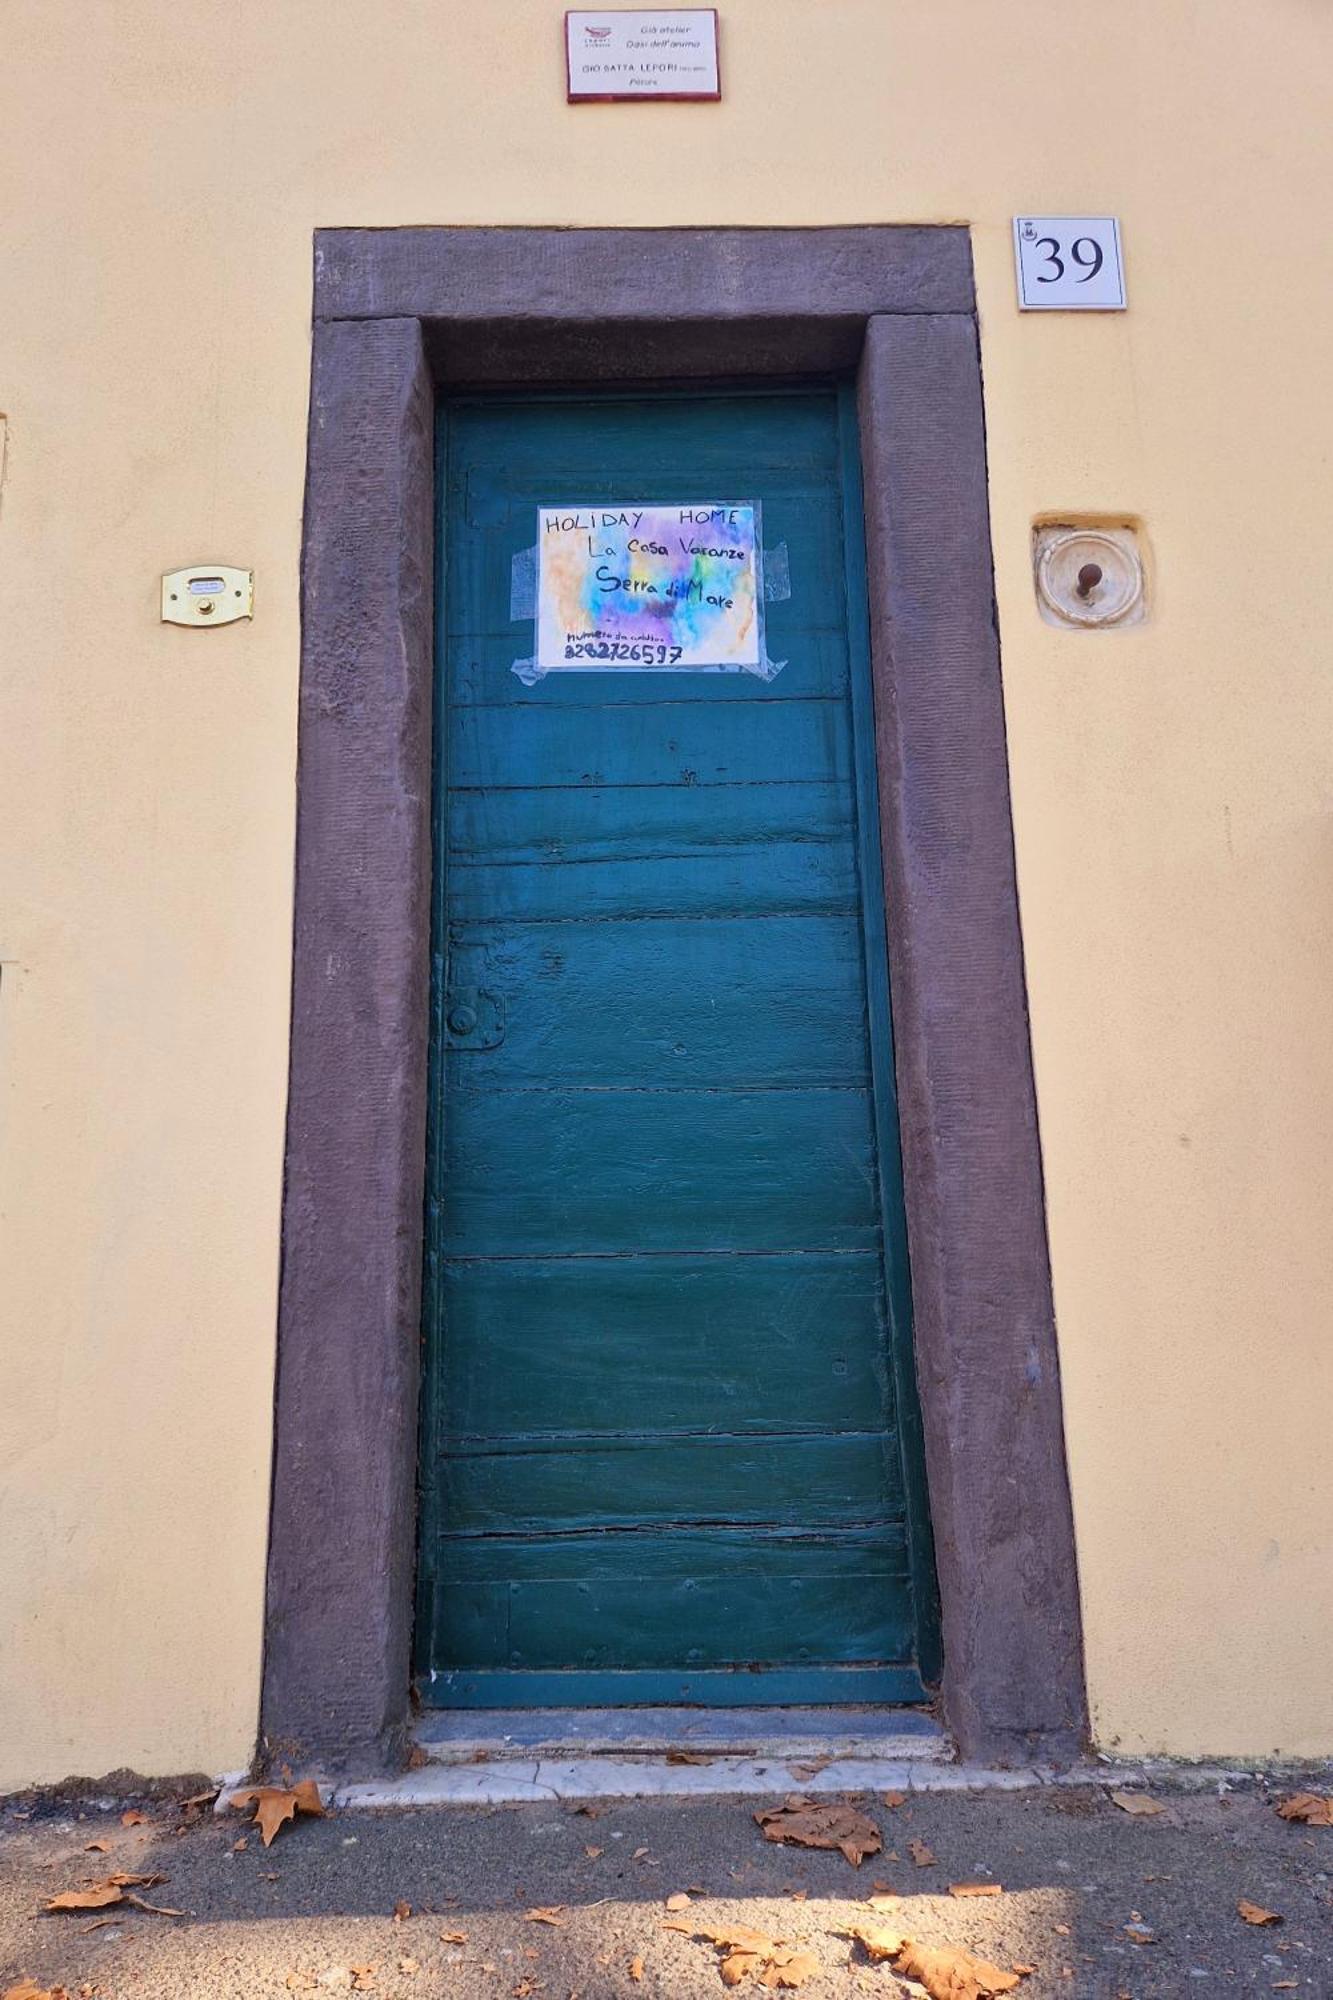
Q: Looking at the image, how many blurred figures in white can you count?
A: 0